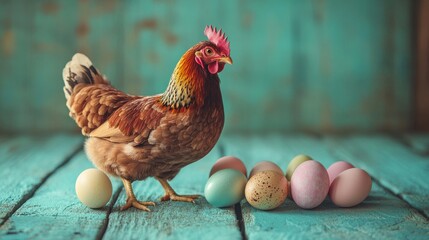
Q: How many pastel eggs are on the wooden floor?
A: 9